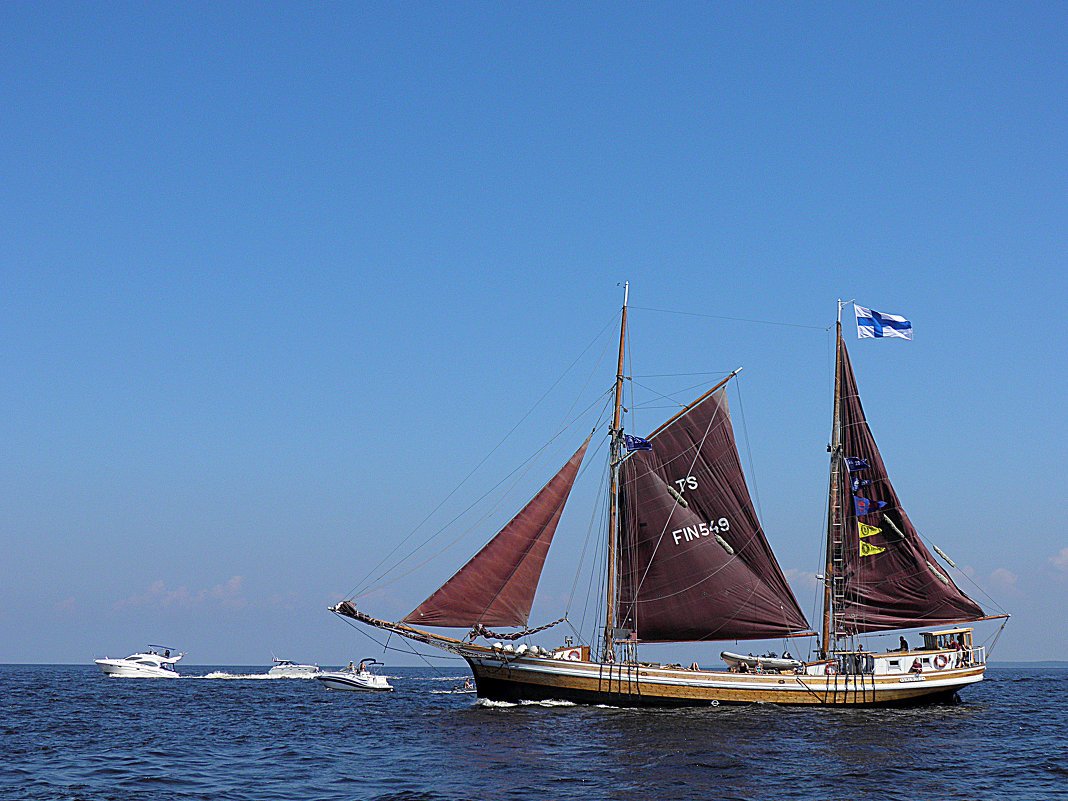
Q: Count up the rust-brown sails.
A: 3